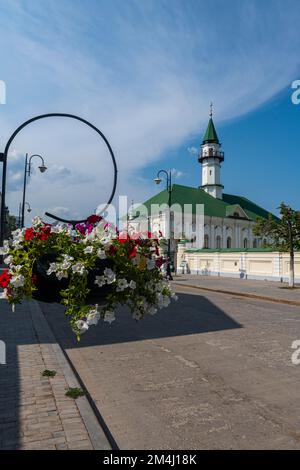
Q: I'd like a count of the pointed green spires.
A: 1